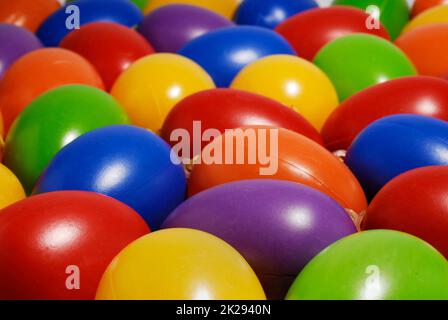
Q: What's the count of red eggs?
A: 6